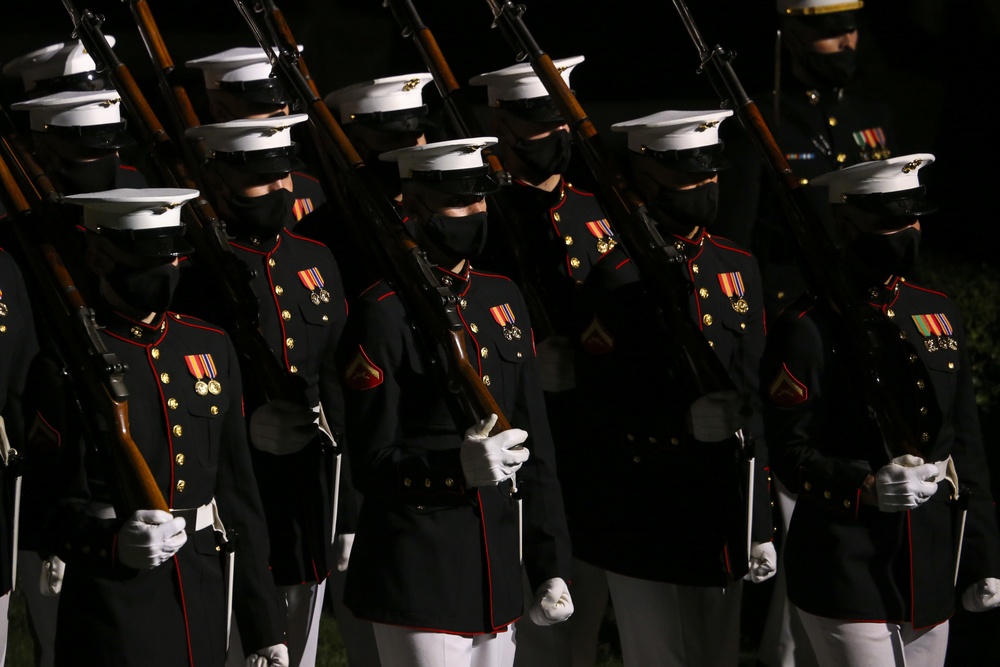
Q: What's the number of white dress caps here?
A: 11